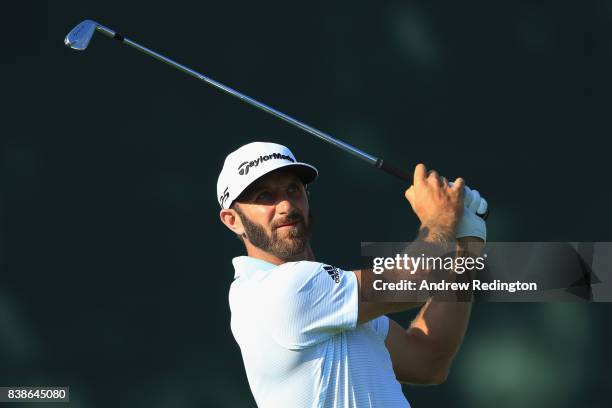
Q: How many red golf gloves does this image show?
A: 0